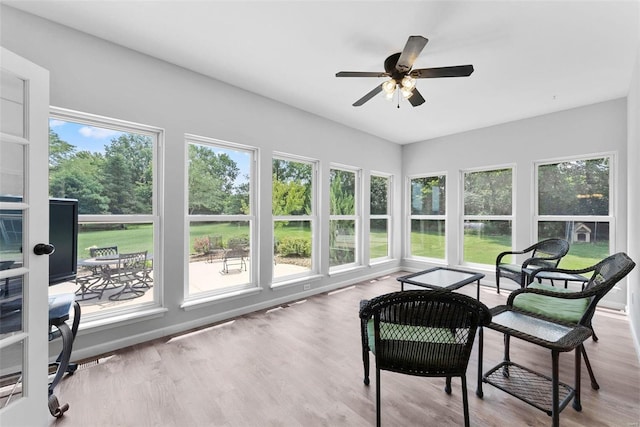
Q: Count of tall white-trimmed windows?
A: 8